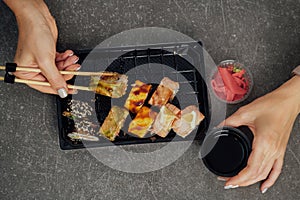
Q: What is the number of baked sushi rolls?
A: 7